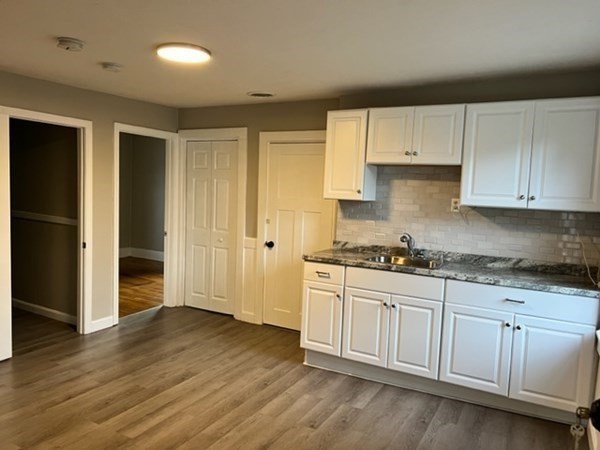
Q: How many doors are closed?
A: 2